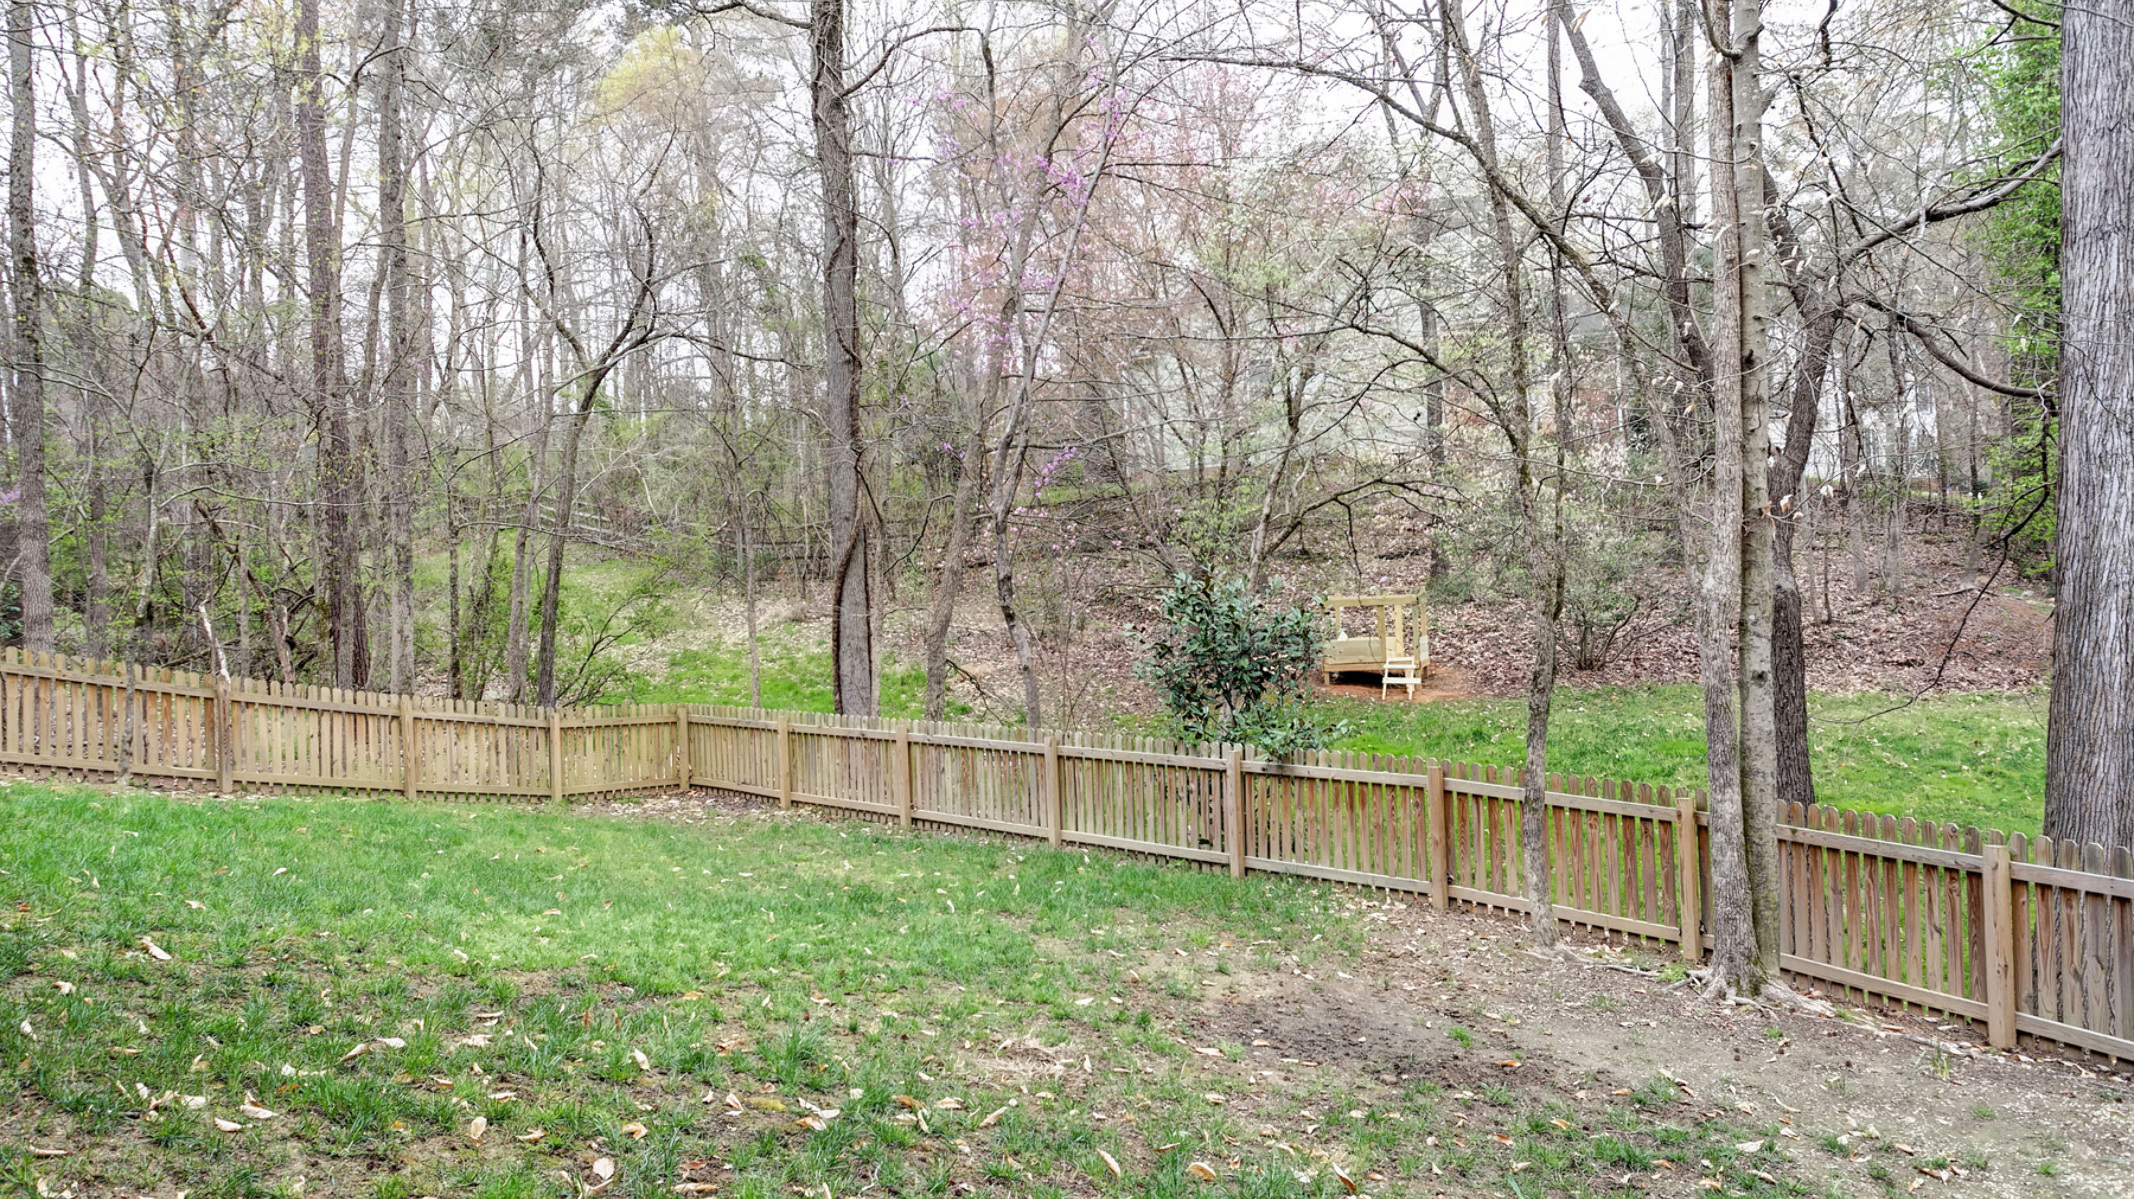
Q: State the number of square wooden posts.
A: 11